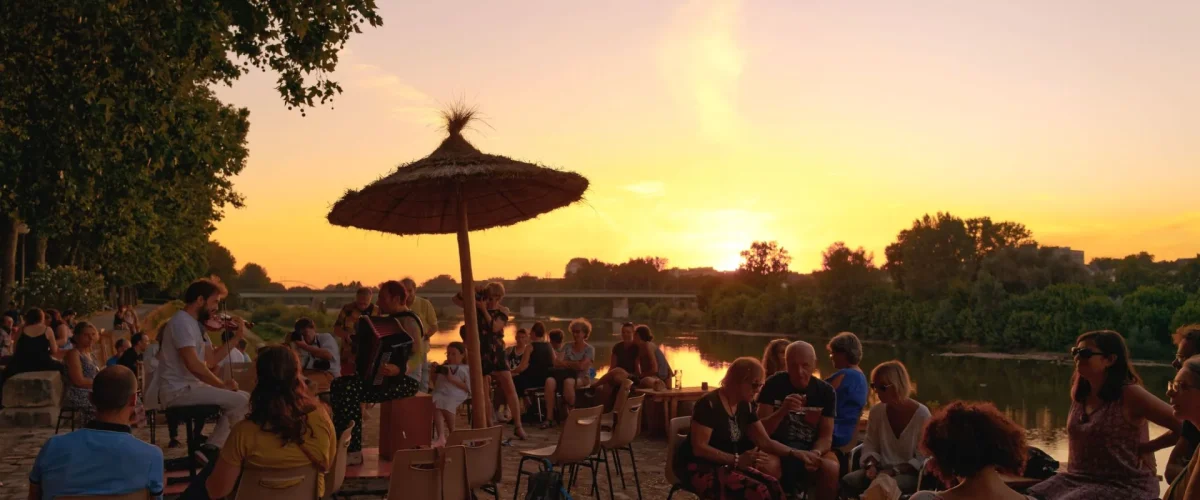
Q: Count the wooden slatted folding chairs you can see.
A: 0